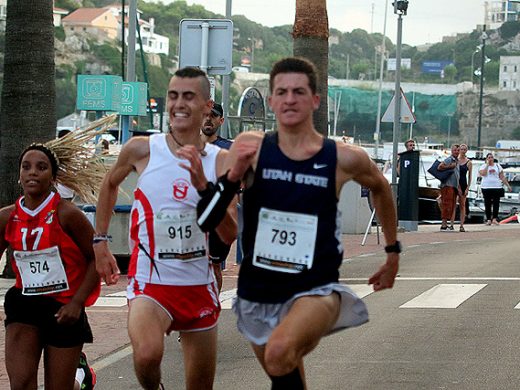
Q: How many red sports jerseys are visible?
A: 1